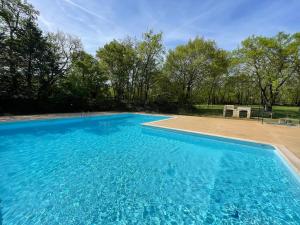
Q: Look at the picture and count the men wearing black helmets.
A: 0